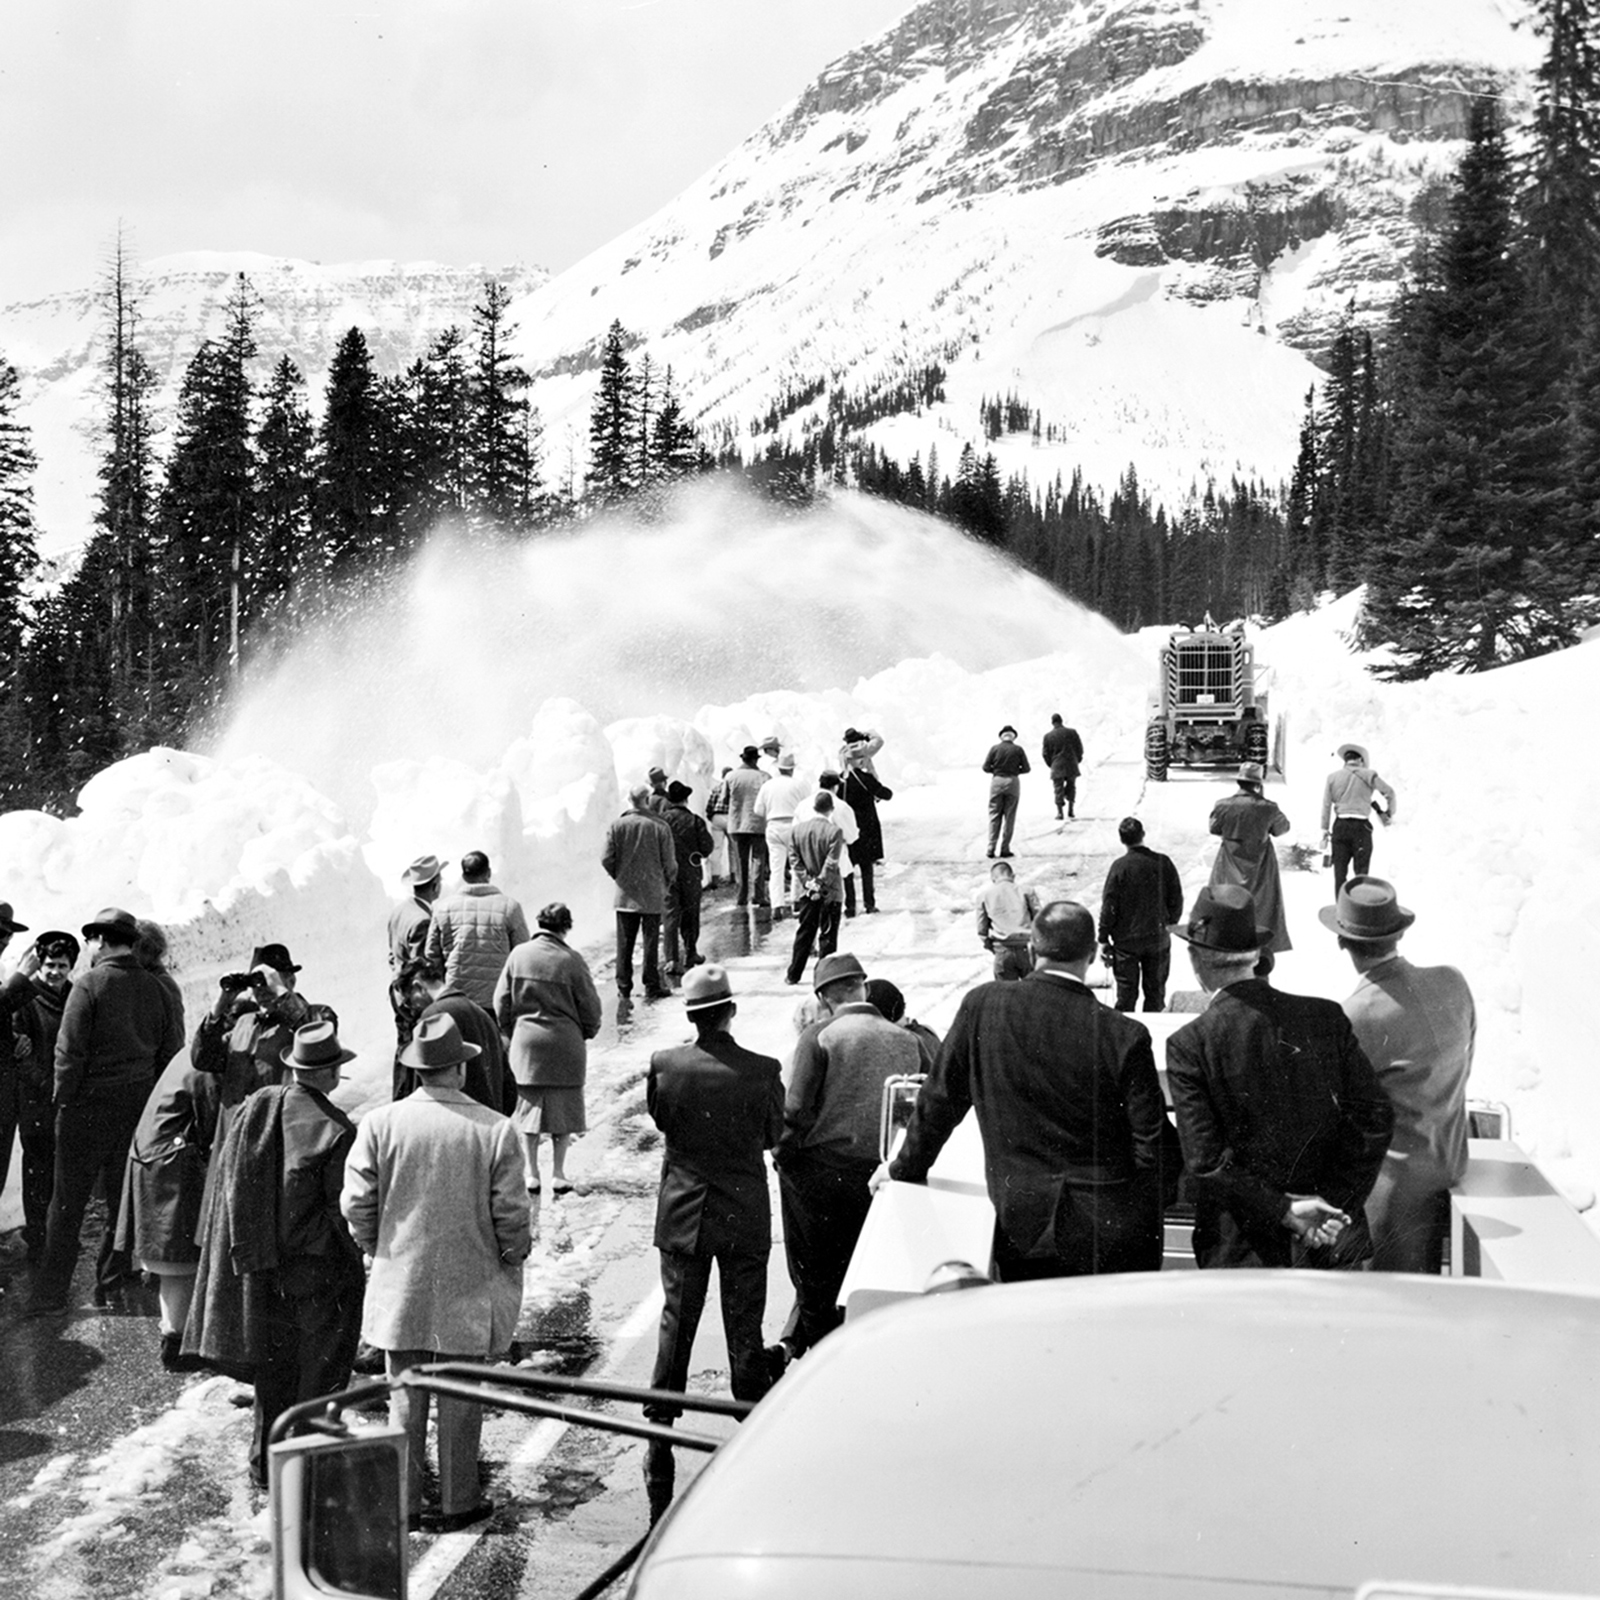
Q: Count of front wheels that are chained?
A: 2